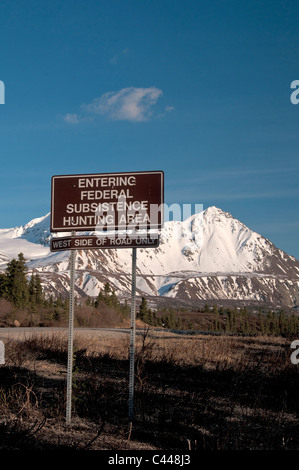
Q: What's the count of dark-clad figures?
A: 0